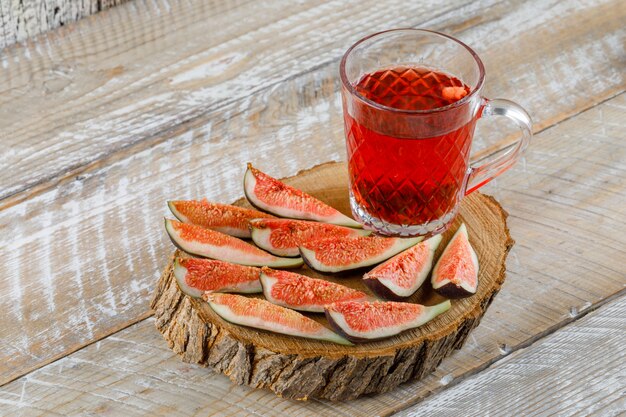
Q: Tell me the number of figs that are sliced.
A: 11